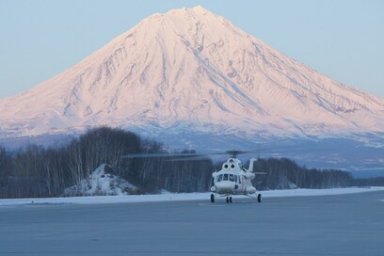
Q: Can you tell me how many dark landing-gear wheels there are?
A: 4